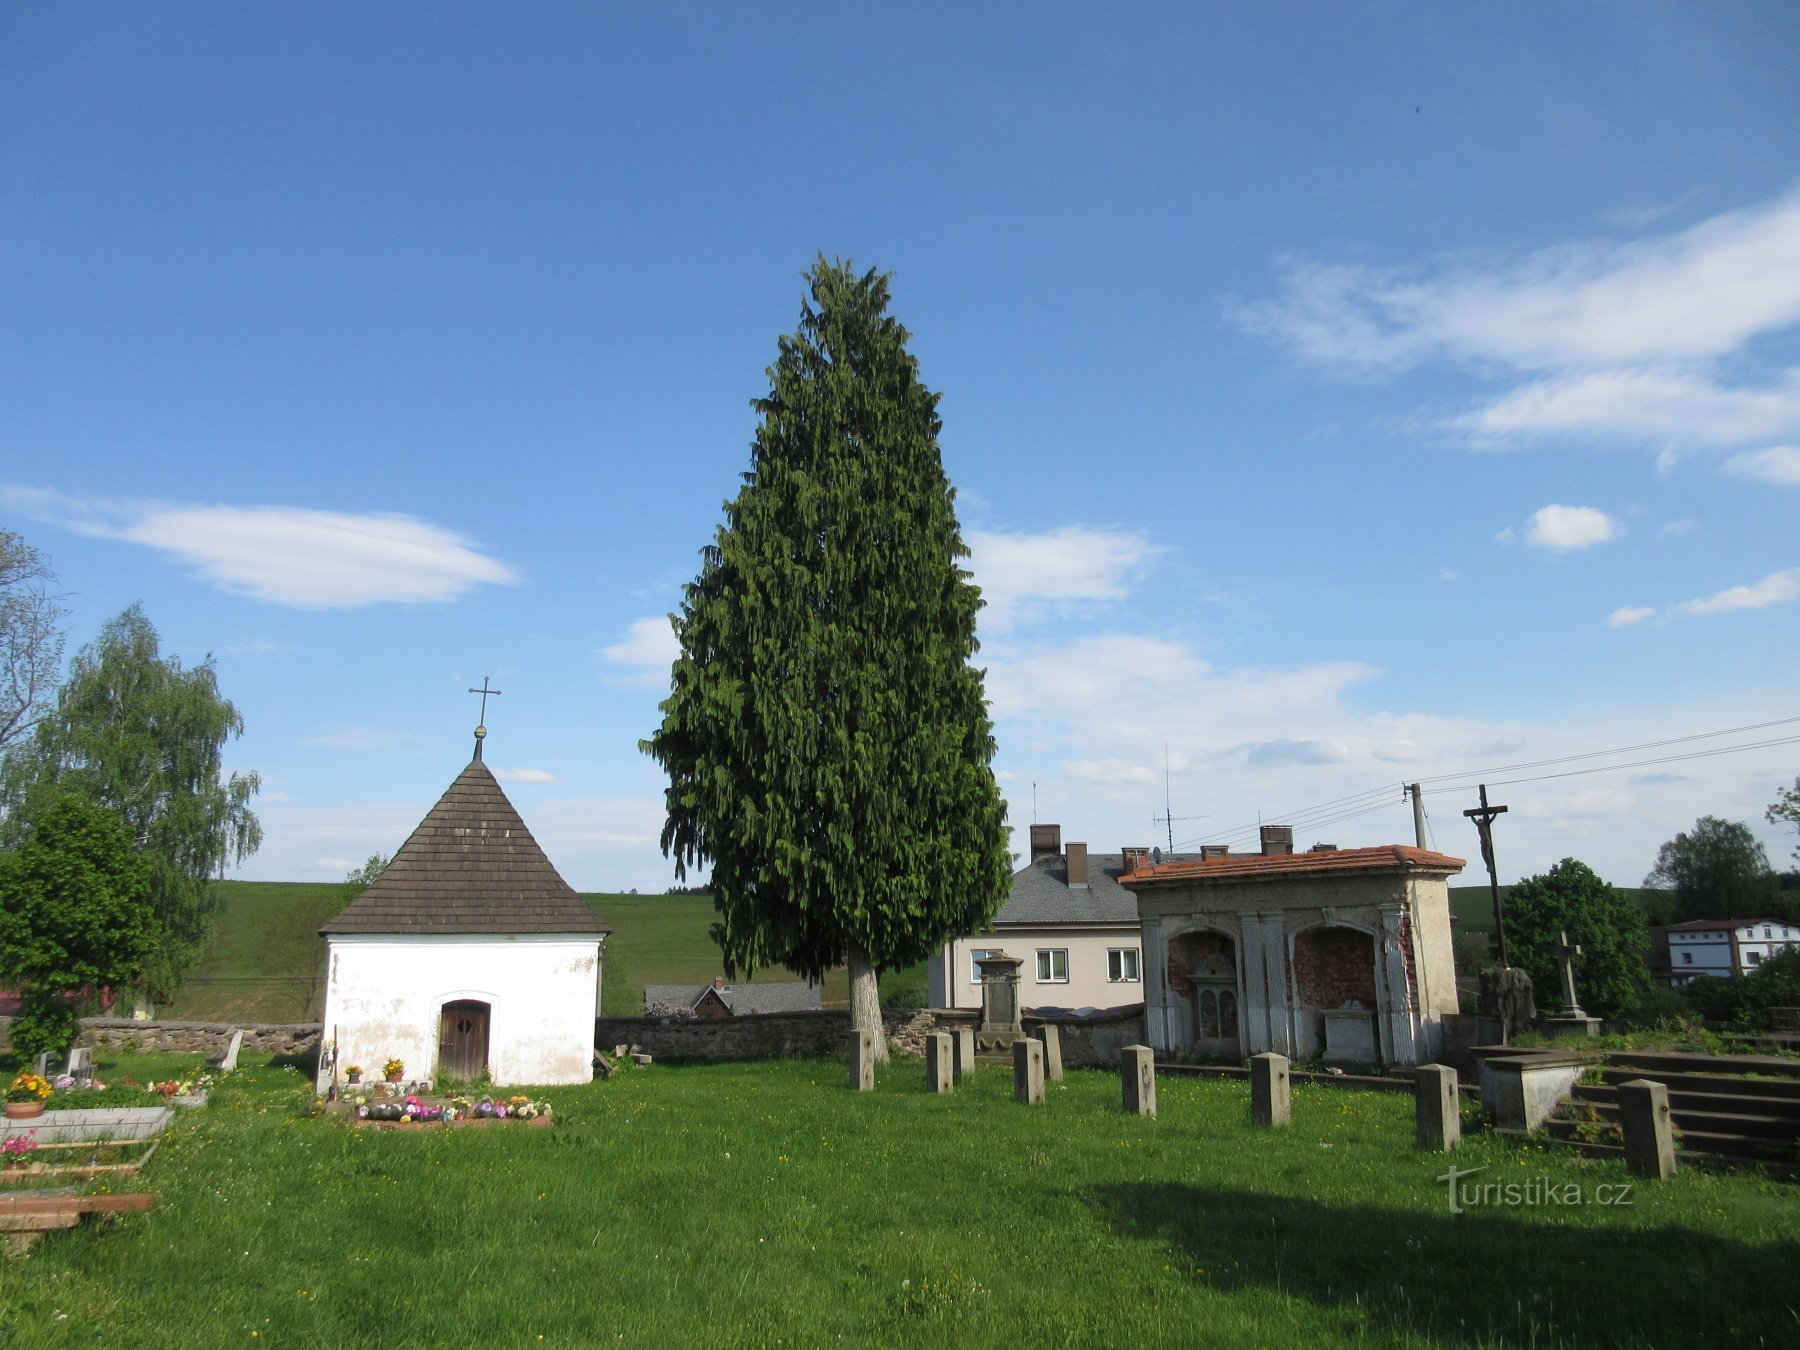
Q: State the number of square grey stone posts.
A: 9